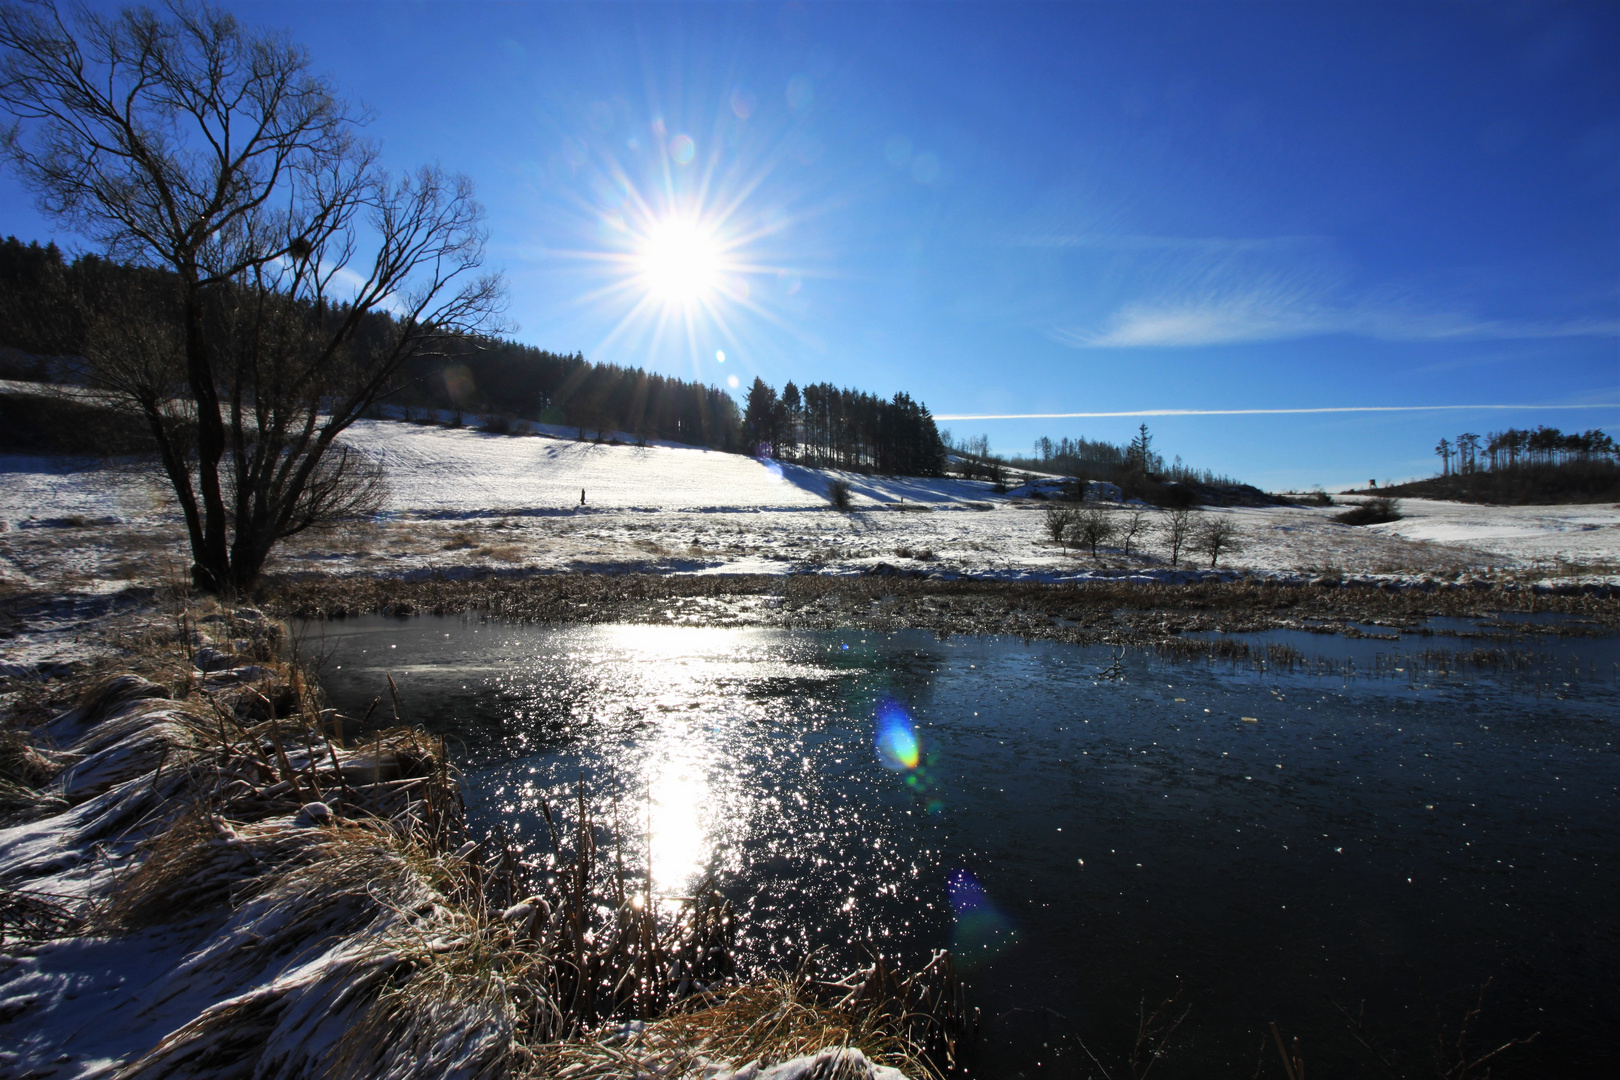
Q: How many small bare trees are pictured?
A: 5